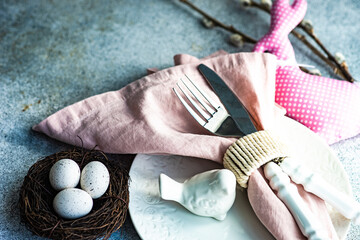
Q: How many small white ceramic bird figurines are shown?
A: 1